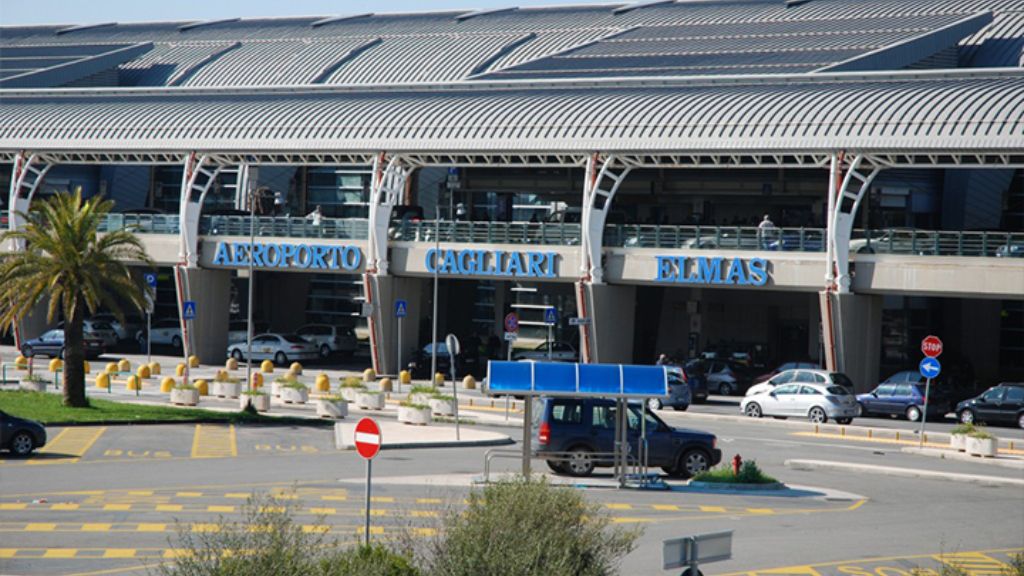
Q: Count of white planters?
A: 14